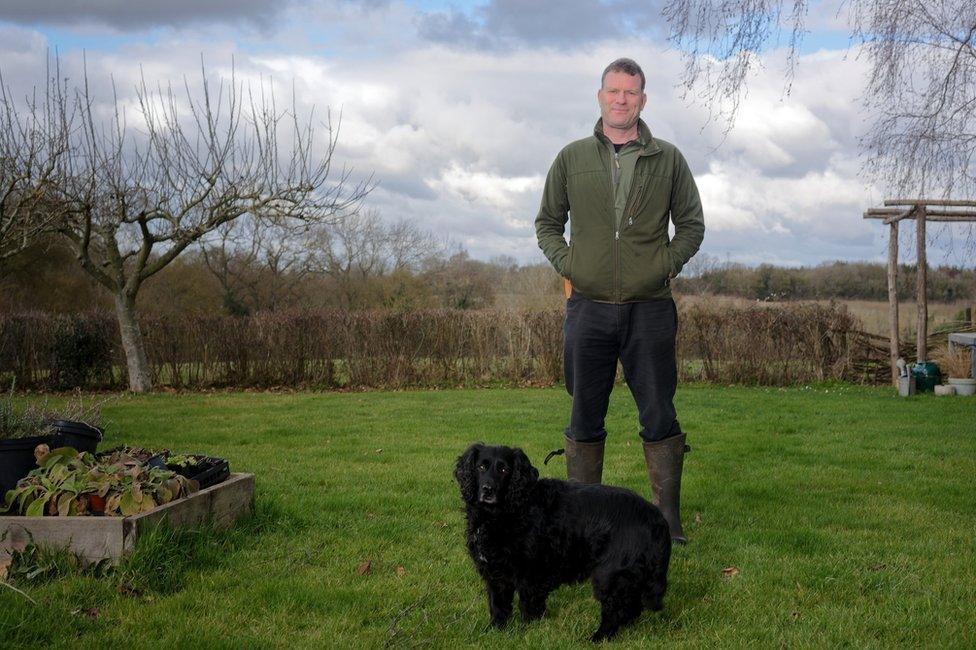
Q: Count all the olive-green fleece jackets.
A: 1